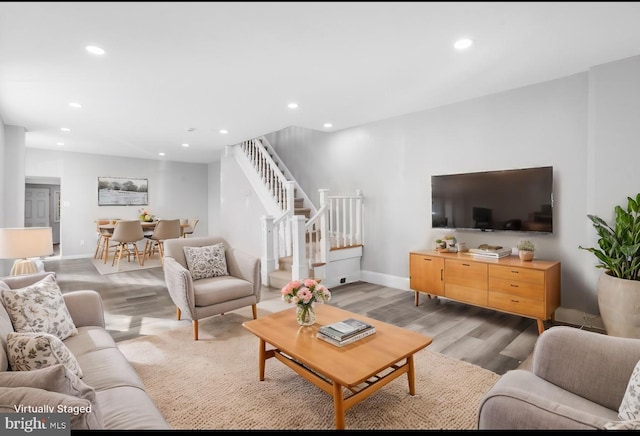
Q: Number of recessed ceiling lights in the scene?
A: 10